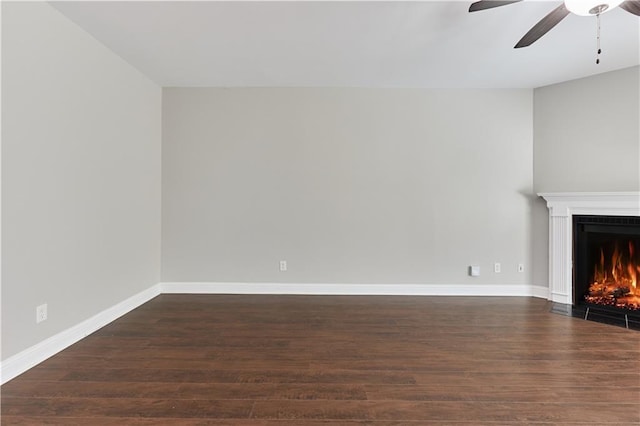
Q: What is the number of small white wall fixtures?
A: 5